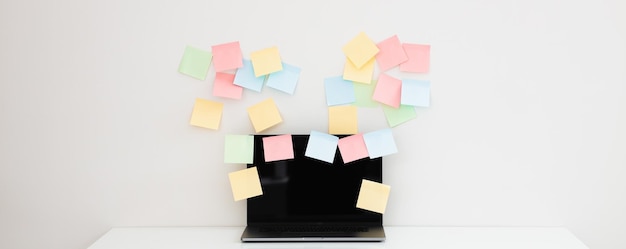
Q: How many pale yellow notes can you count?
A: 8